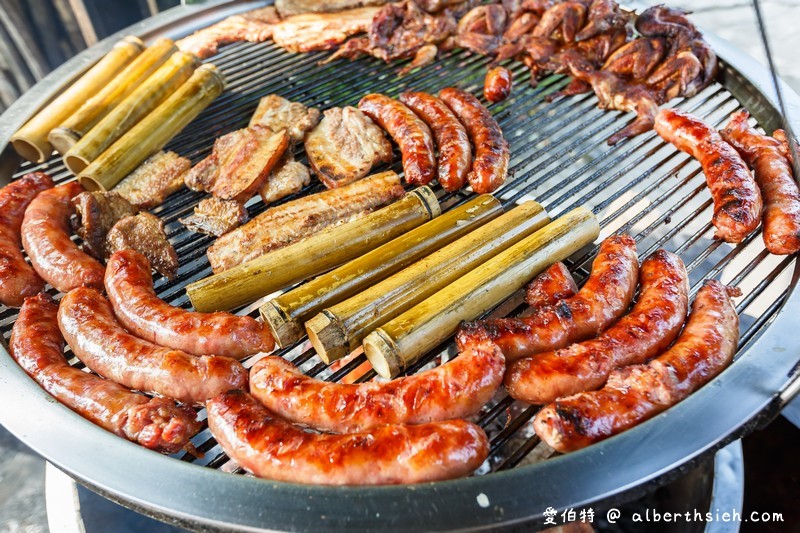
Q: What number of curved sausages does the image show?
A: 15